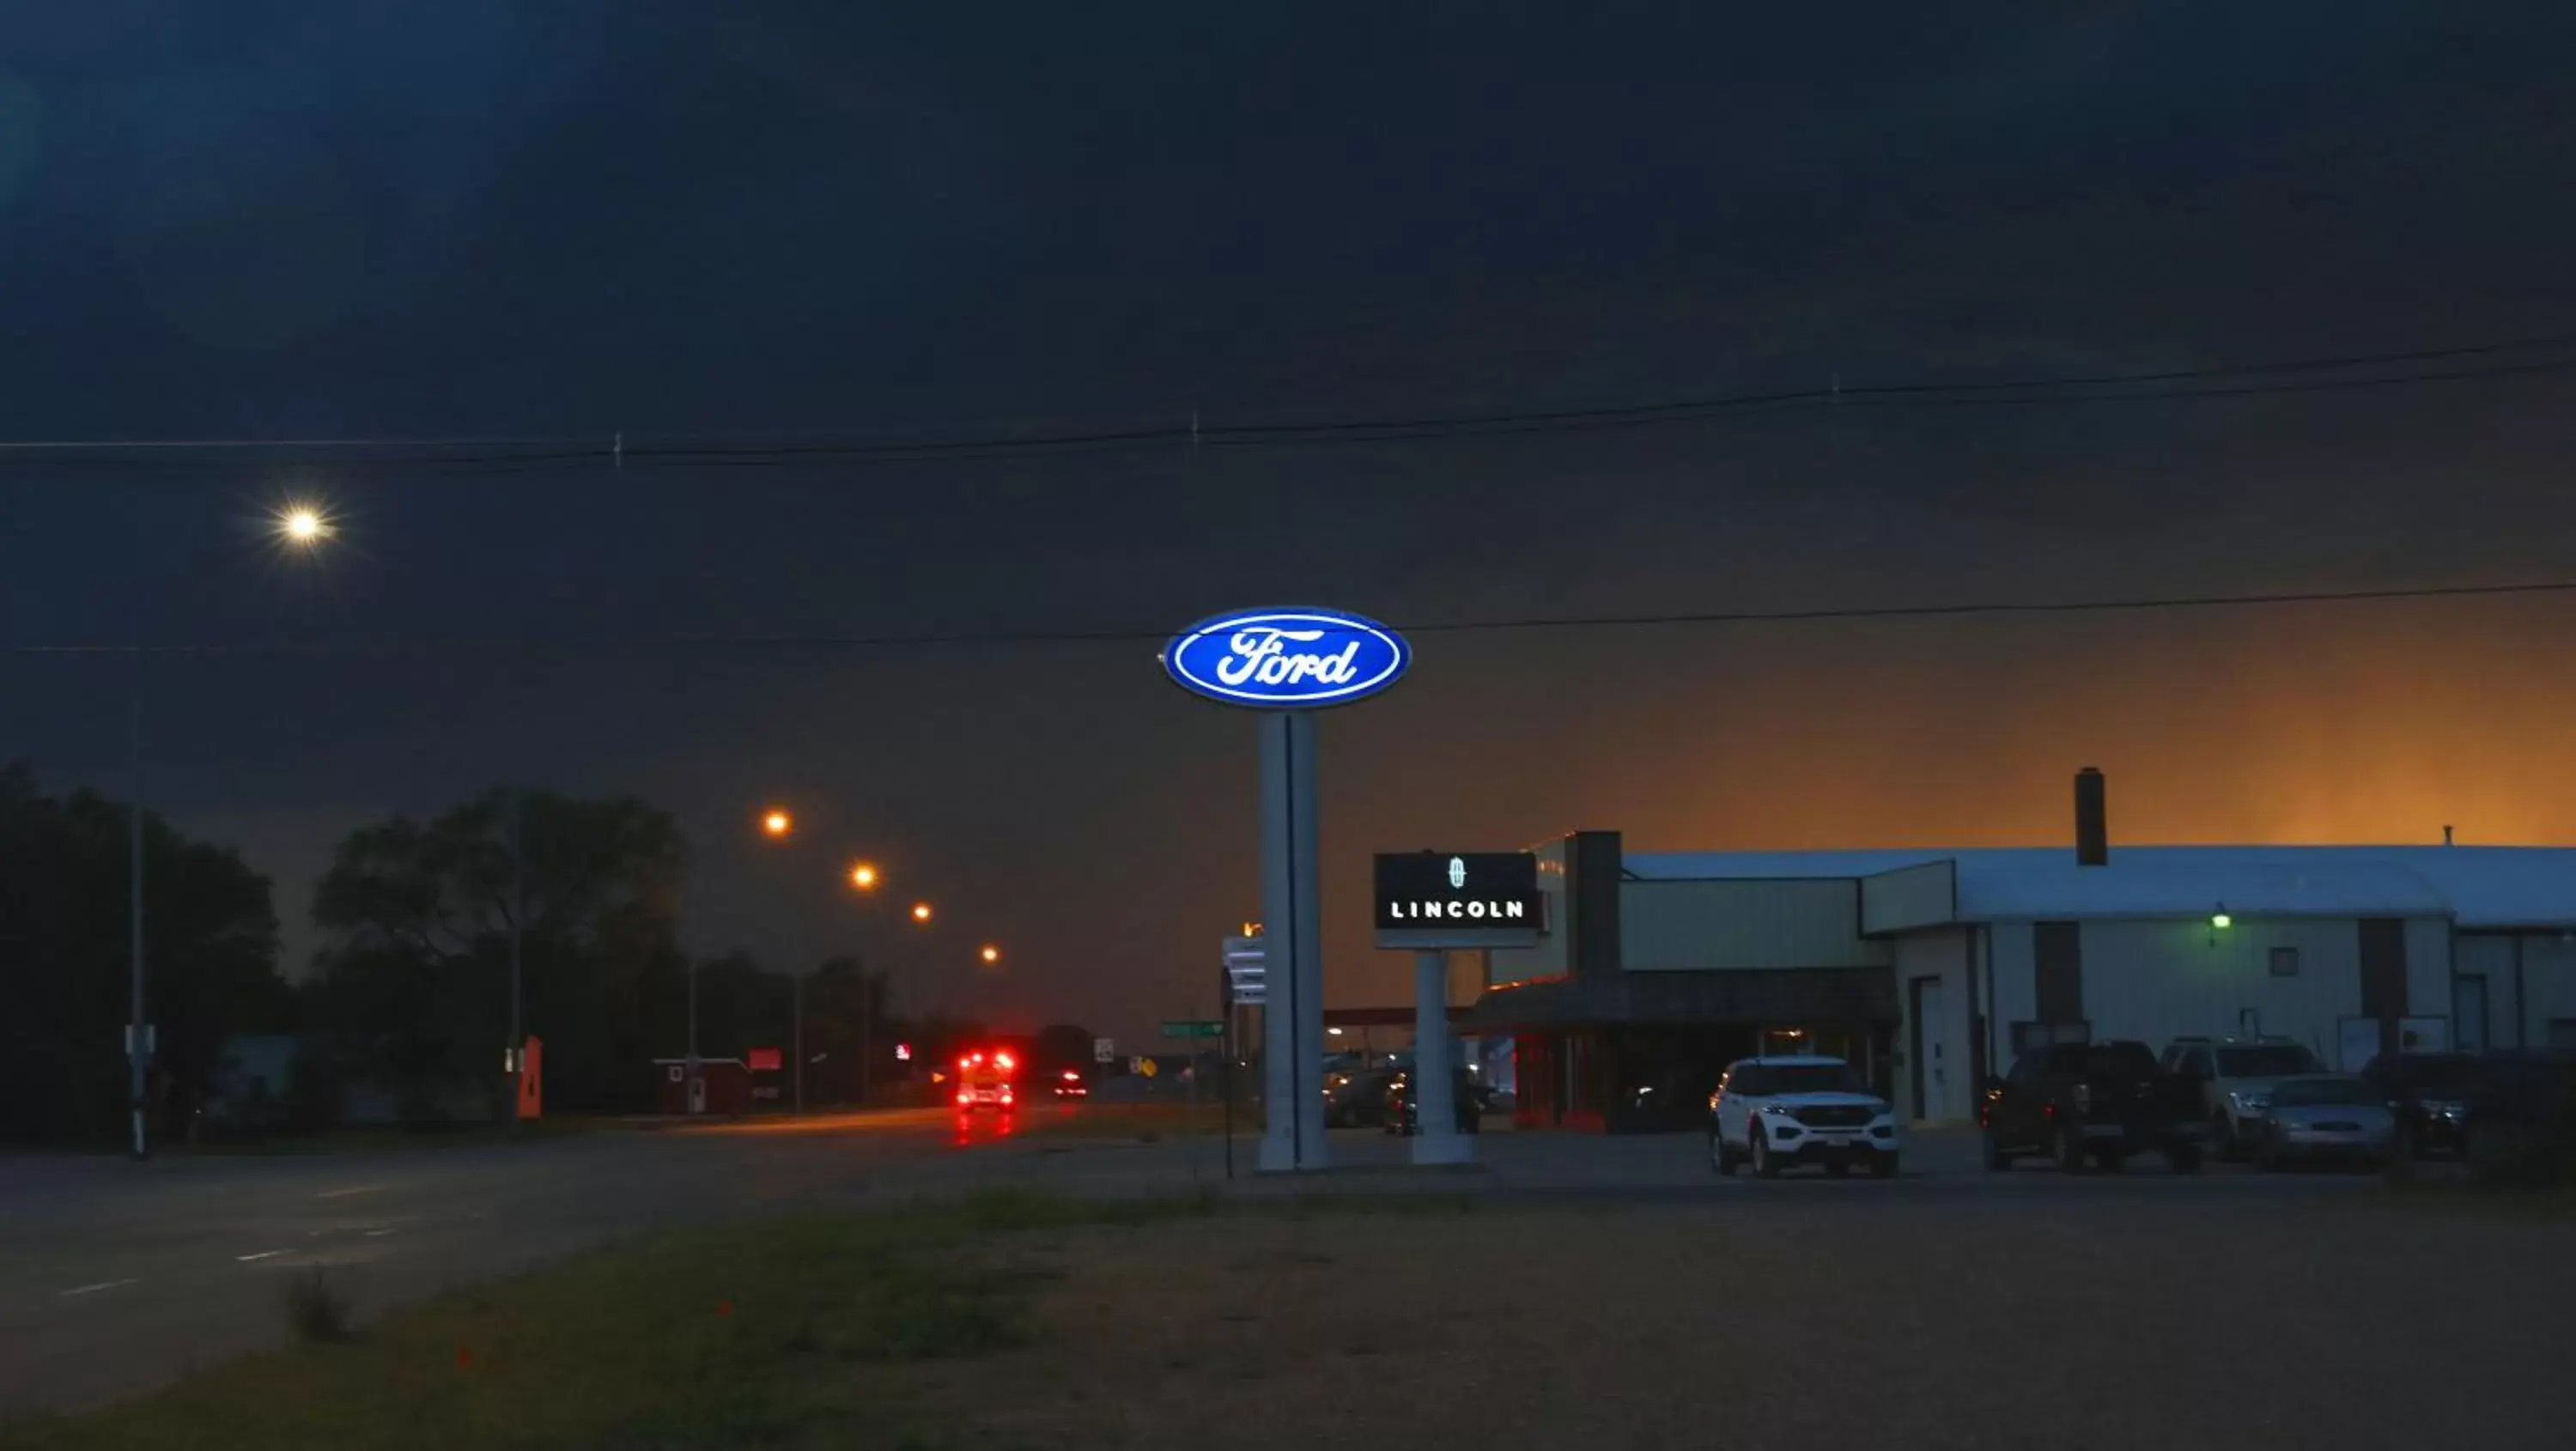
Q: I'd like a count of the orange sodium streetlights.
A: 4